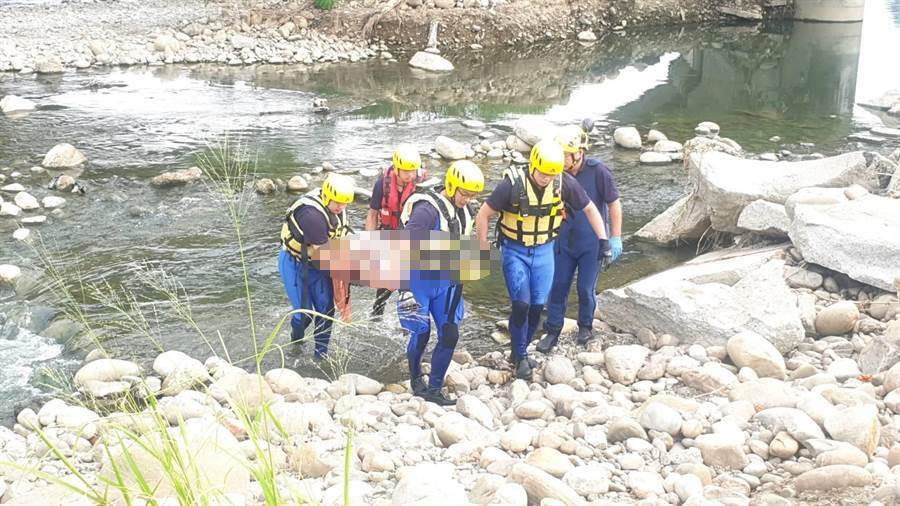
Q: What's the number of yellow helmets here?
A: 5